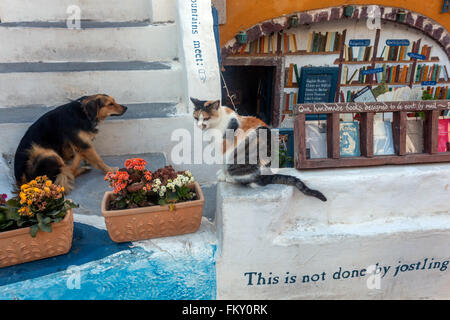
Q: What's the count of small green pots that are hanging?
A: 4